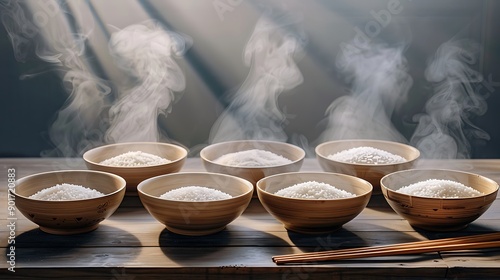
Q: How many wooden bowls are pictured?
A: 7